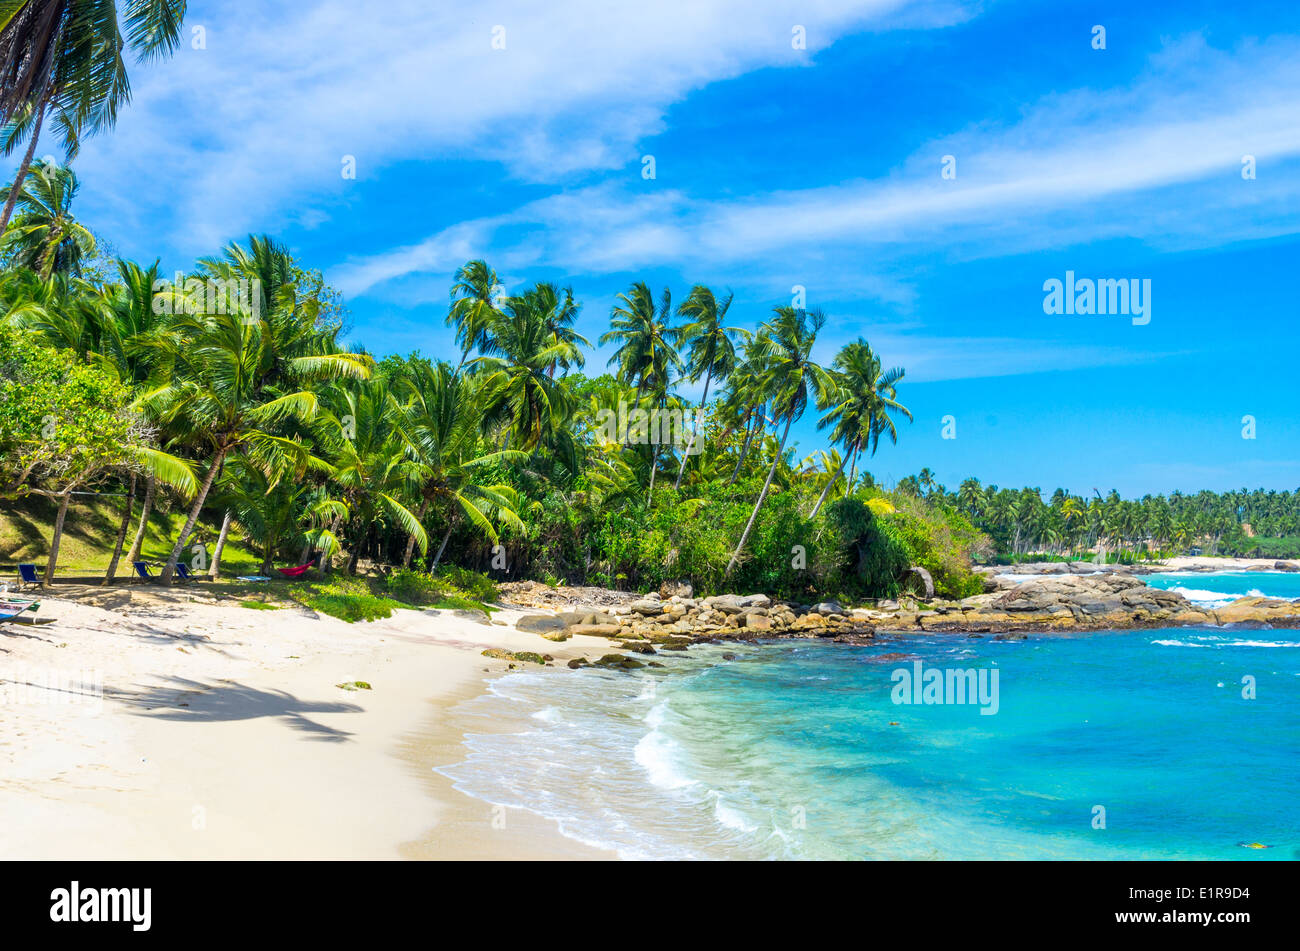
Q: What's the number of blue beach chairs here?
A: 3